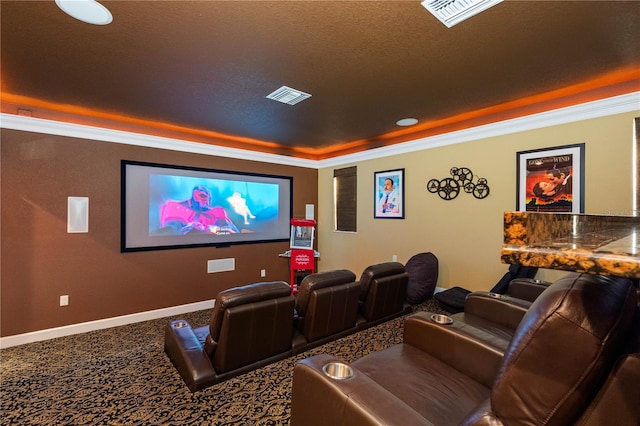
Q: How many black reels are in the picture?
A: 7